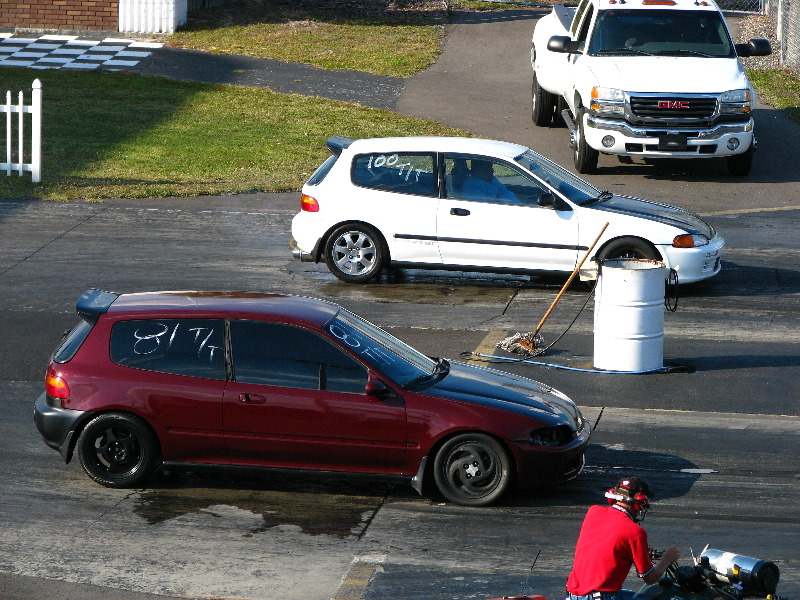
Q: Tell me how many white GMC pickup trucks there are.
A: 1